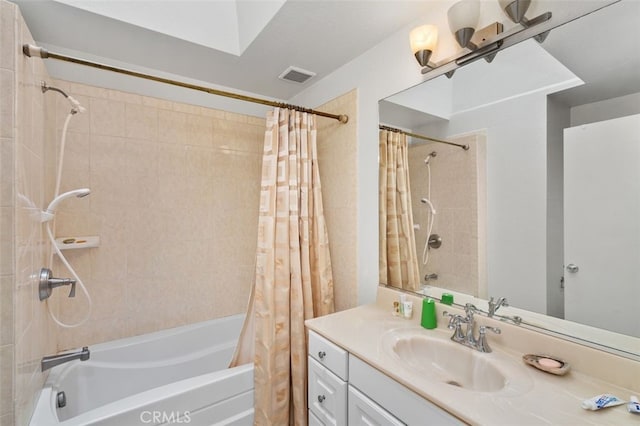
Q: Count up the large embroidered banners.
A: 0